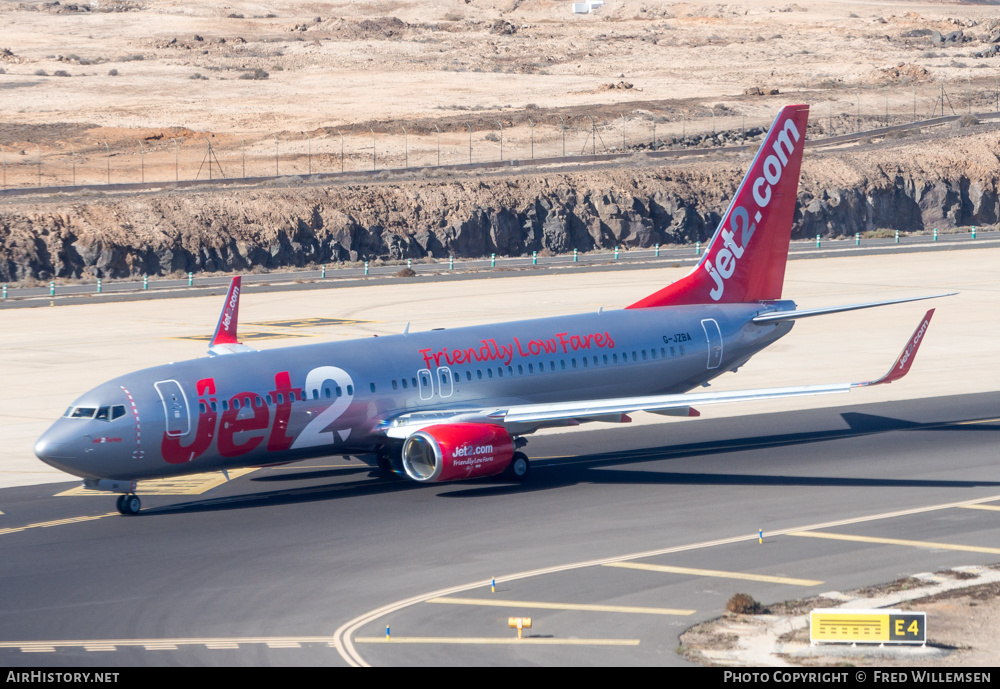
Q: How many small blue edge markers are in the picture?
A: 3